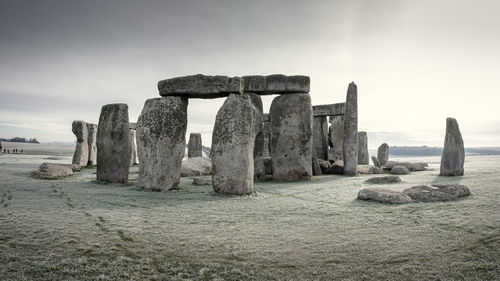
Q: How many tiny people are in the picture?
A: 5